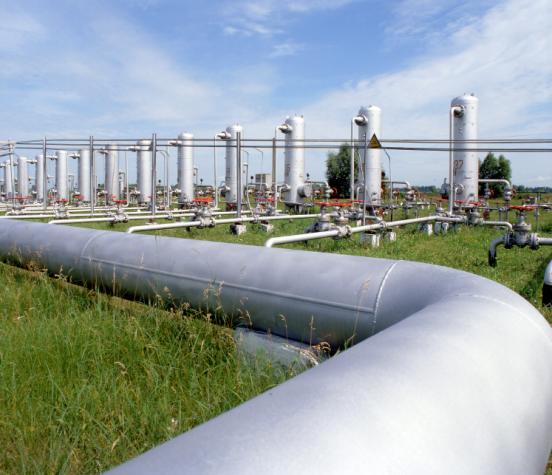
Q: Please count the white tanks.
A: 12